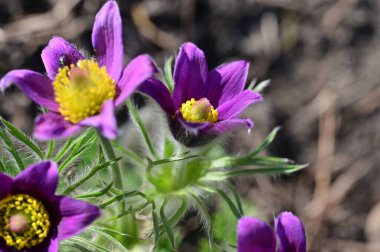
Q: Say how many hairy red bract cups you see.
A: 0